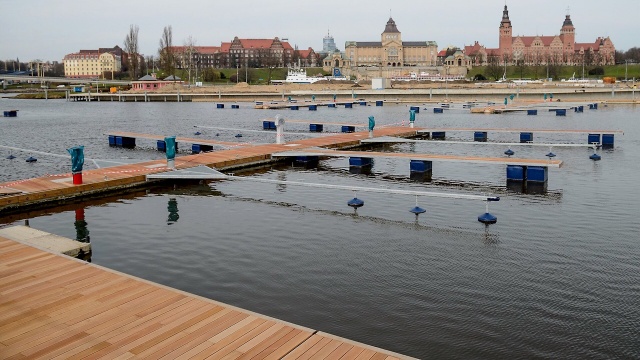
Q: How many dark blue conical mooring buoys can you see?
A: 11